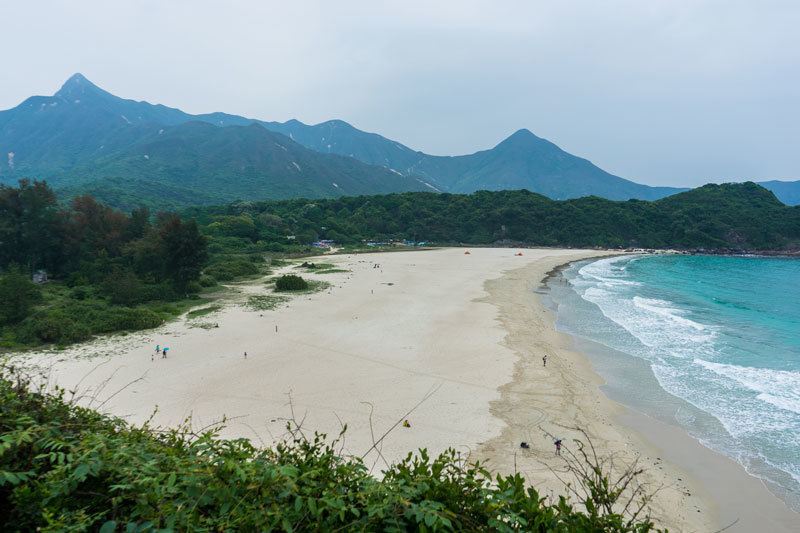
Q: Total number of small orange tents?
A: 2